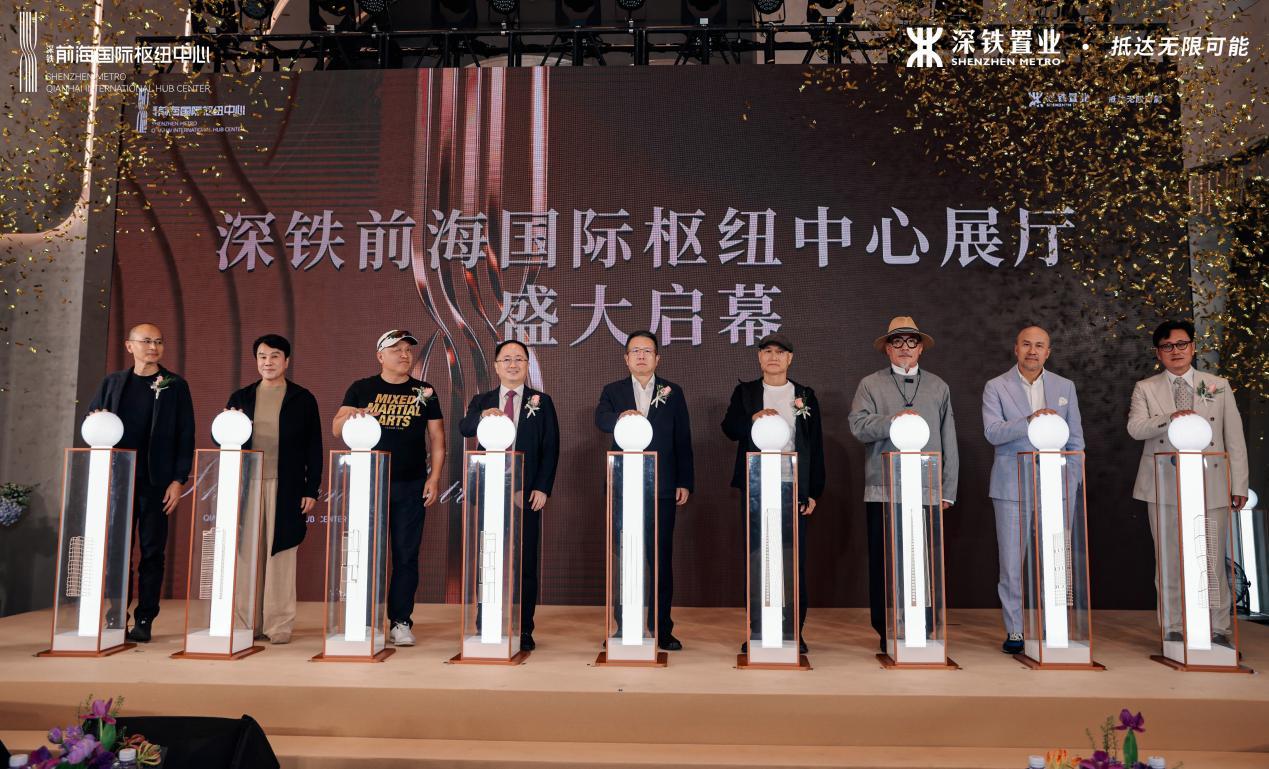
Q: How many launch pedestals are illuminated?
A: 9